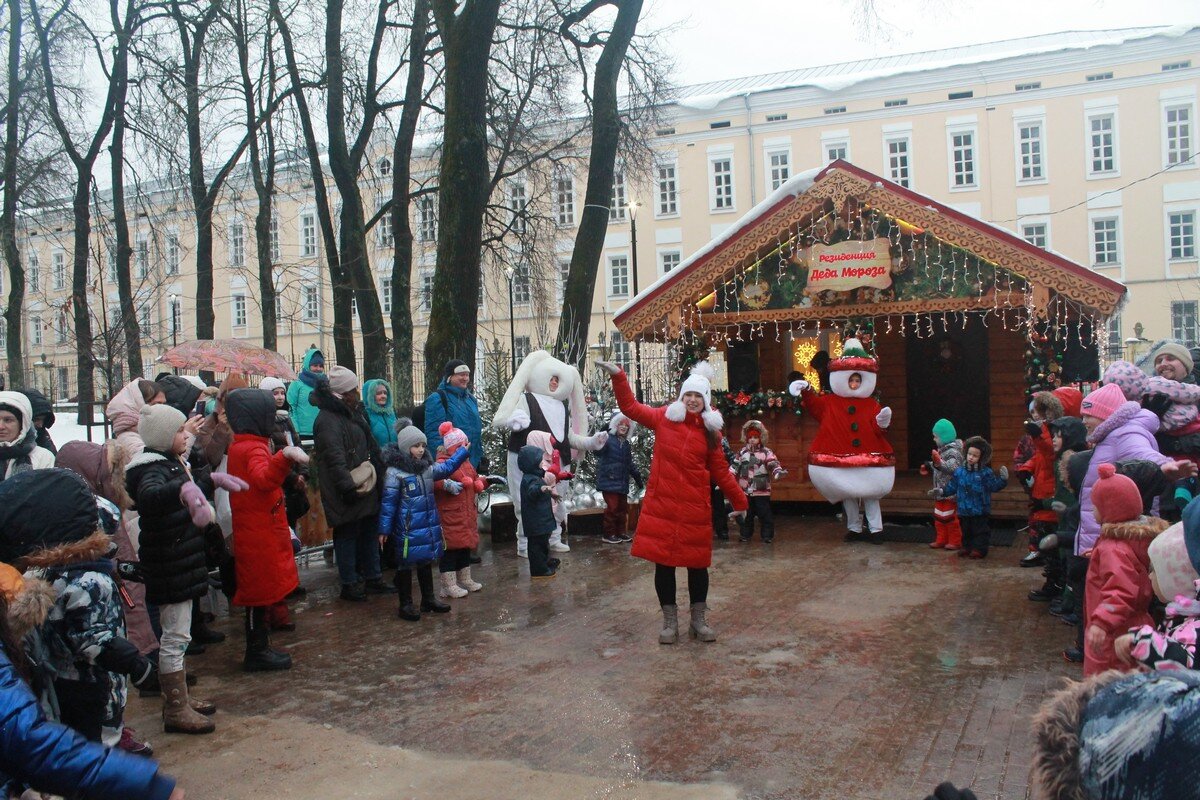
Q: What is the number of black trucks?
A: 0